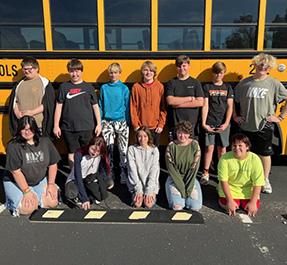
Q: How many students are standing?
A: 7